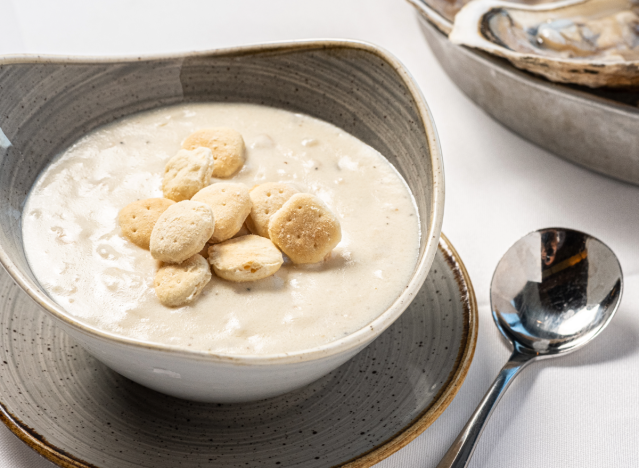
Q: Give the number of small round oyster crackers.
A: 9